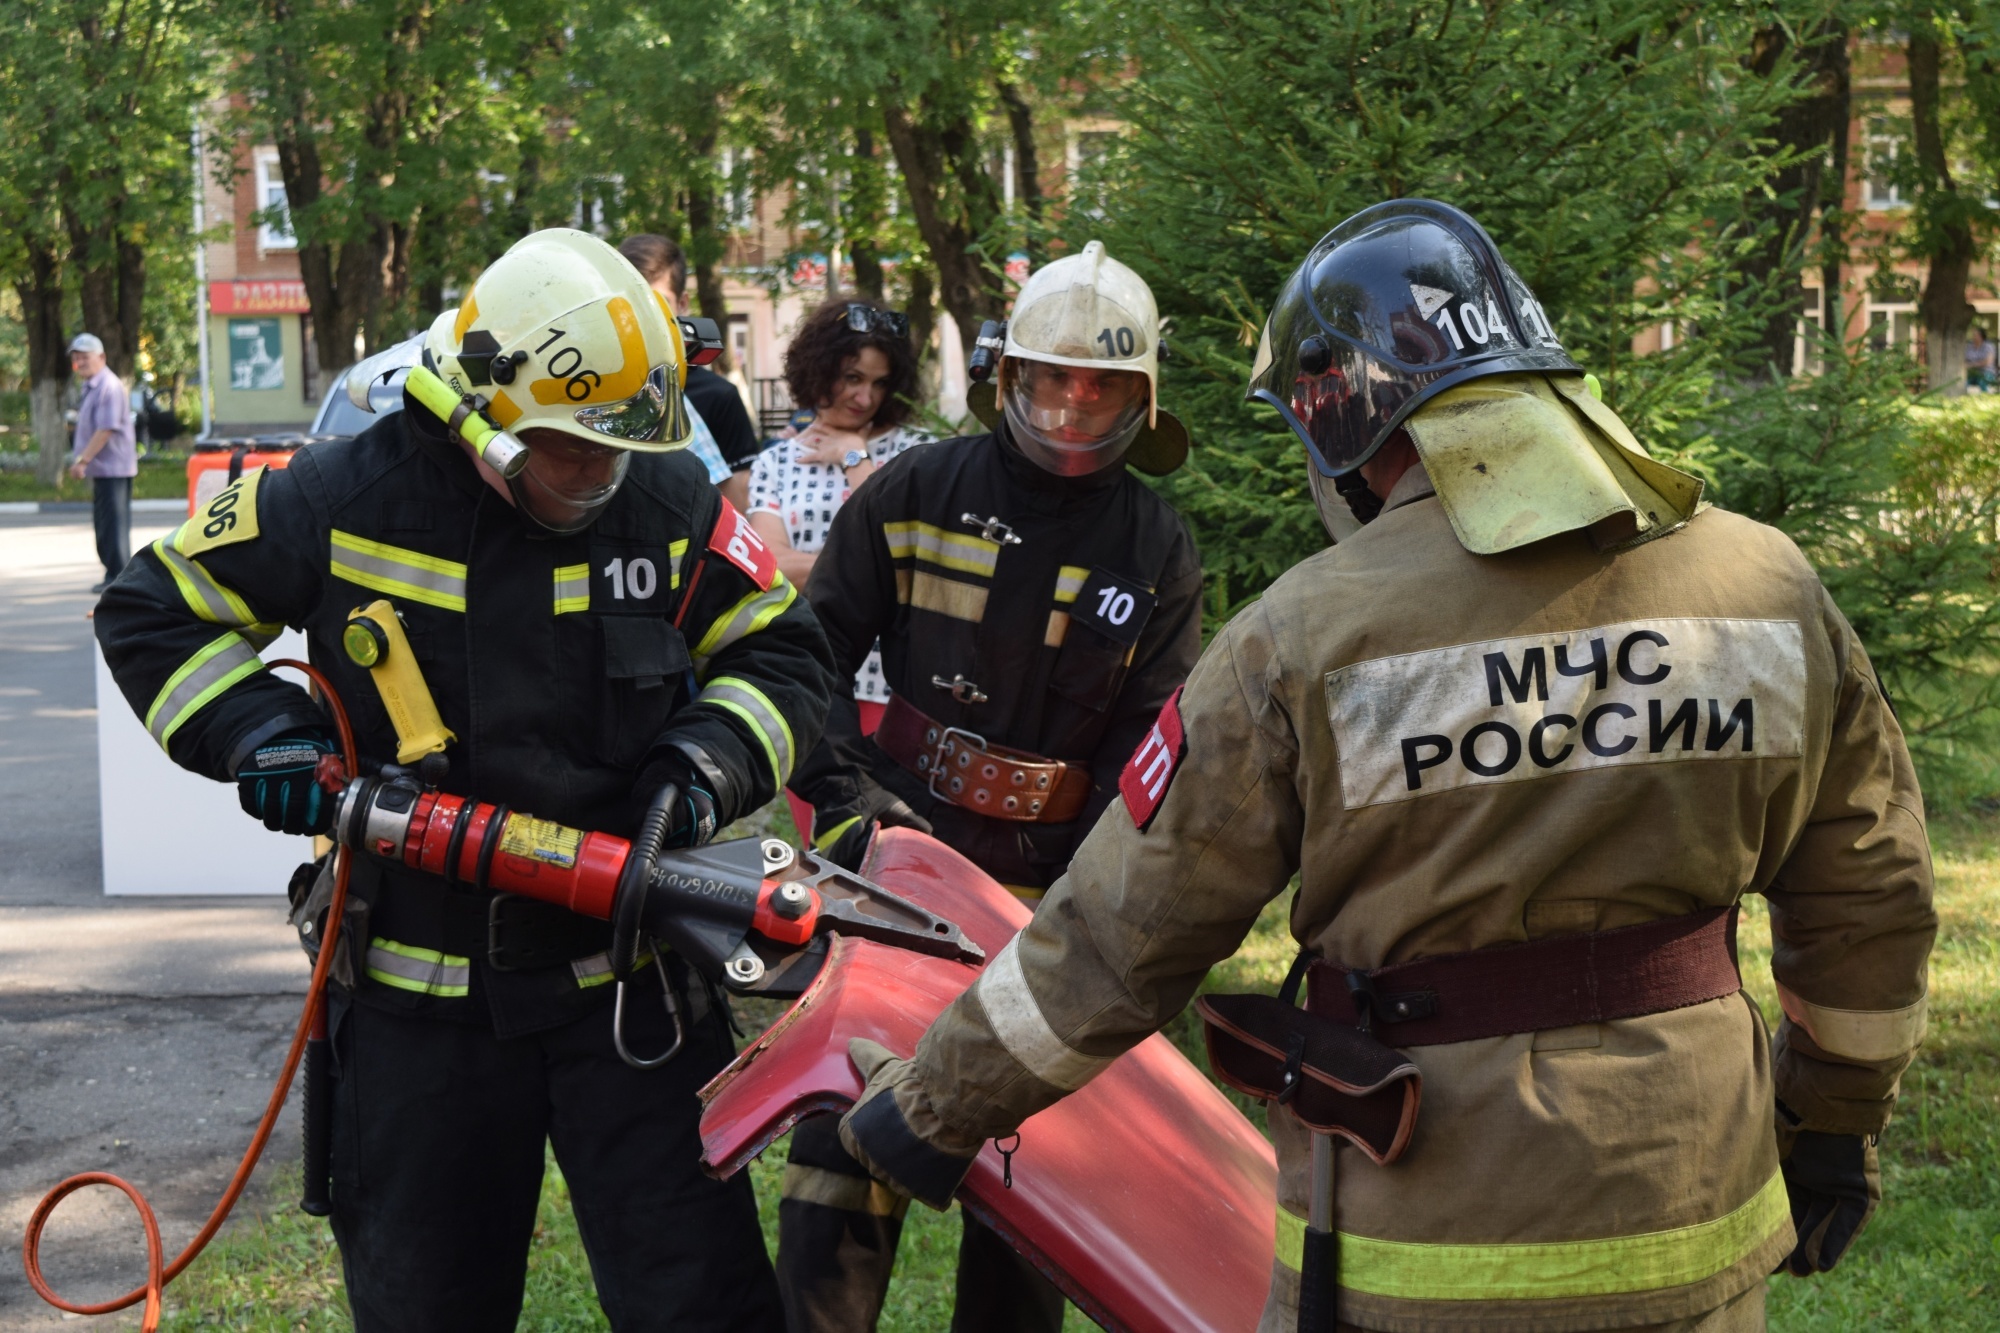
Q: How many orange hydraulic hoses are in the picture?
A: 1